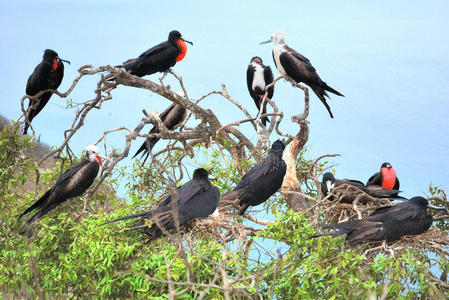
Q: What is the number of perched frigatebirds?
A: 11